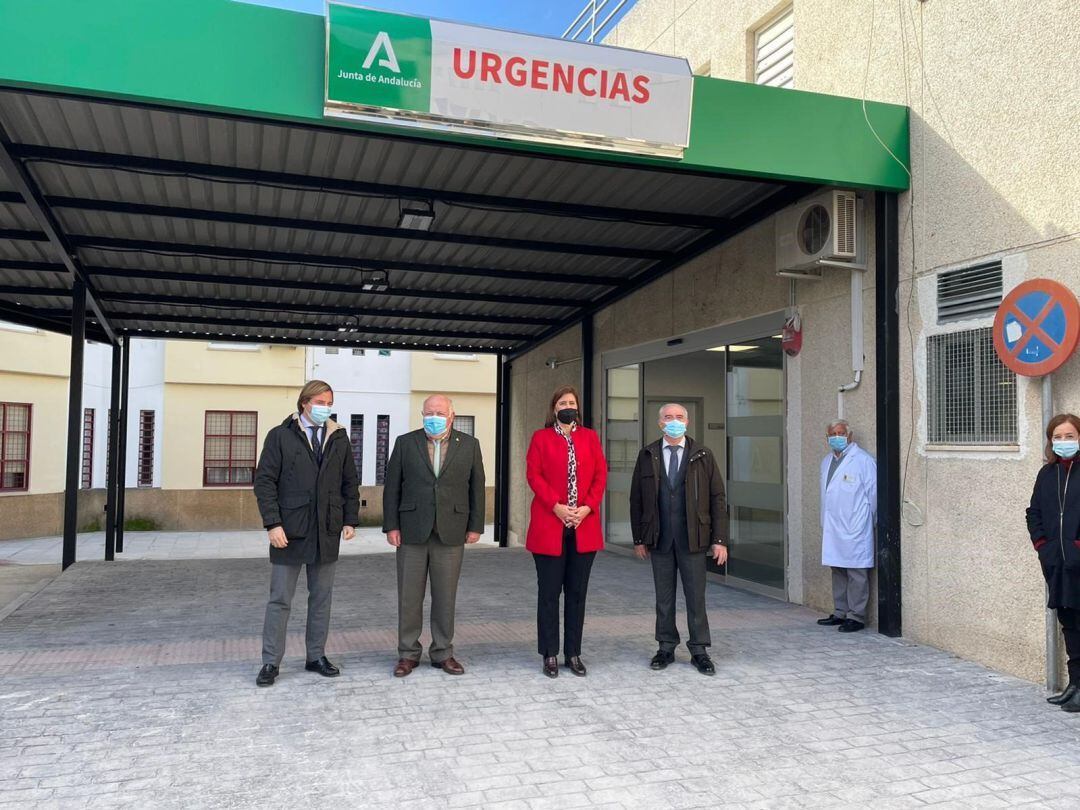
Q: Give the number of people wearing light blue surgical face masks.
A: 5